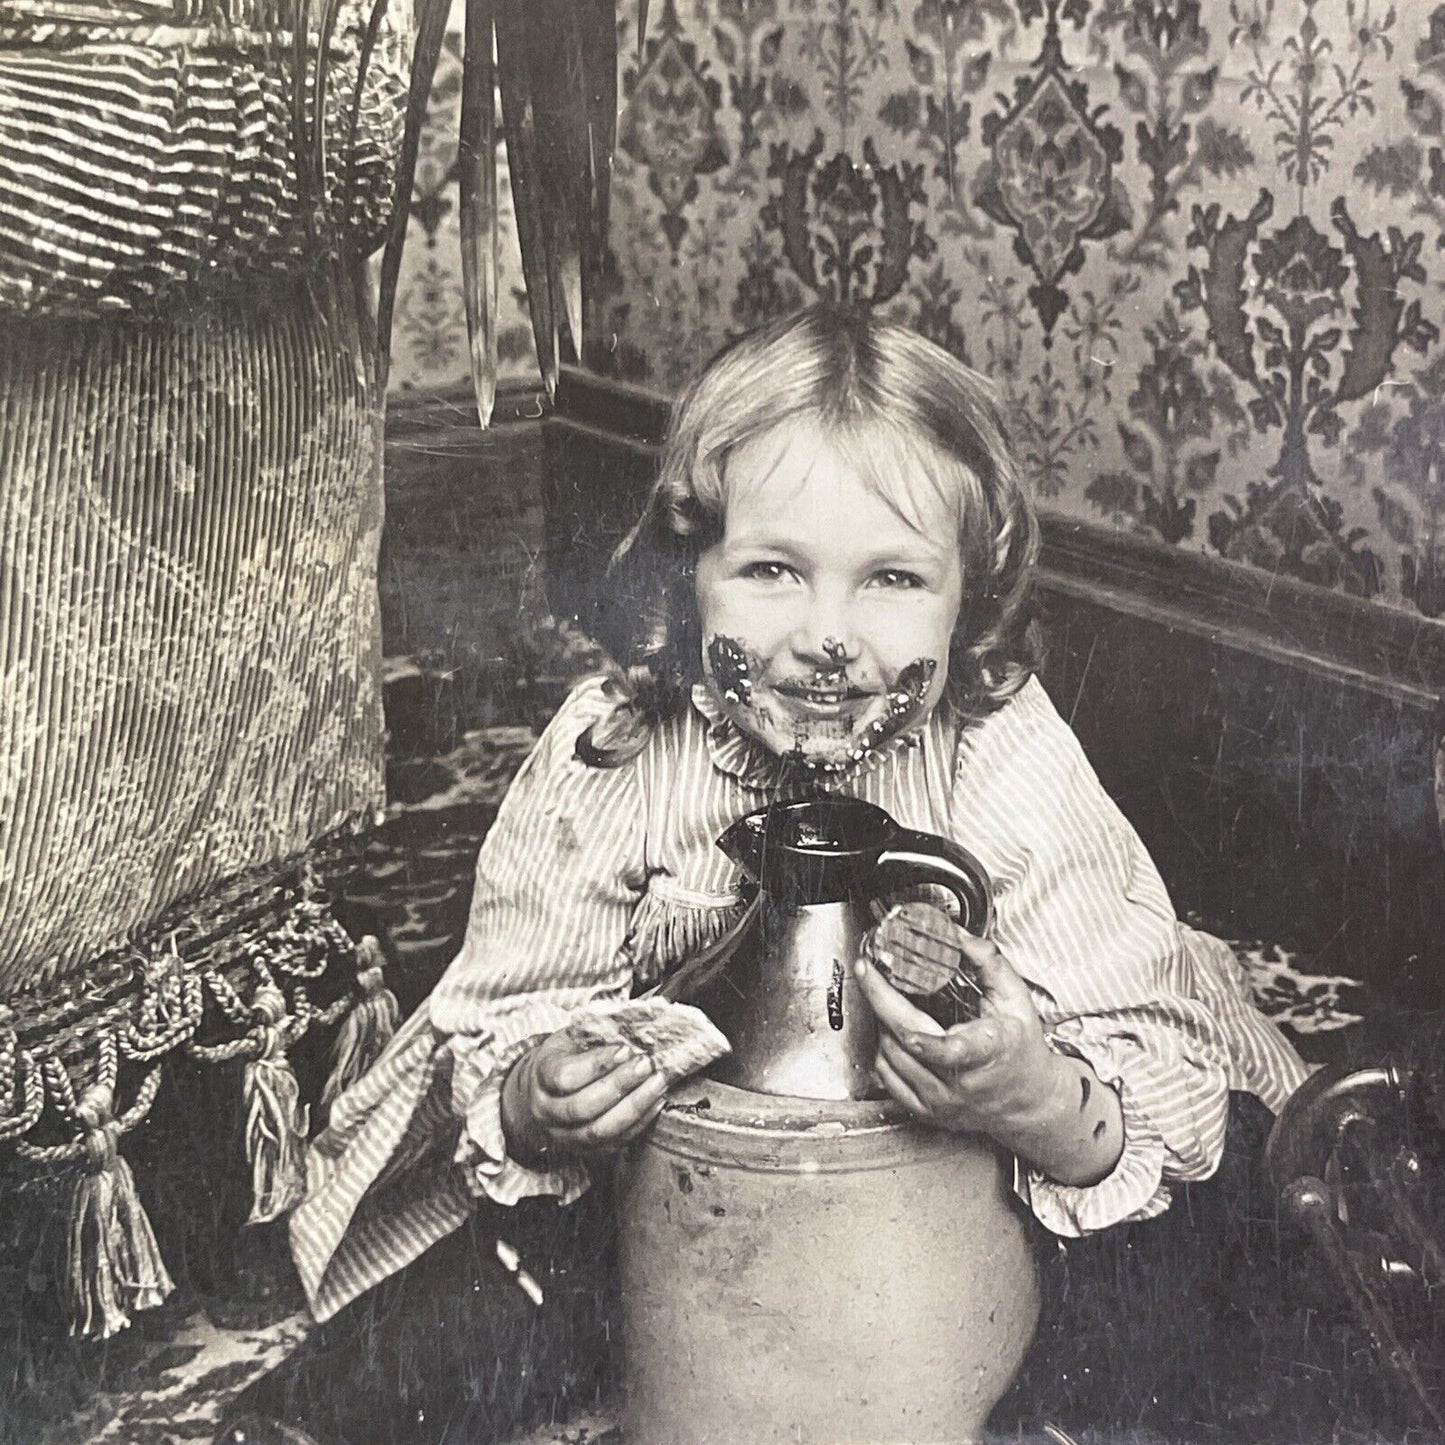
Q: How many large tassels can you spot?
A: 3